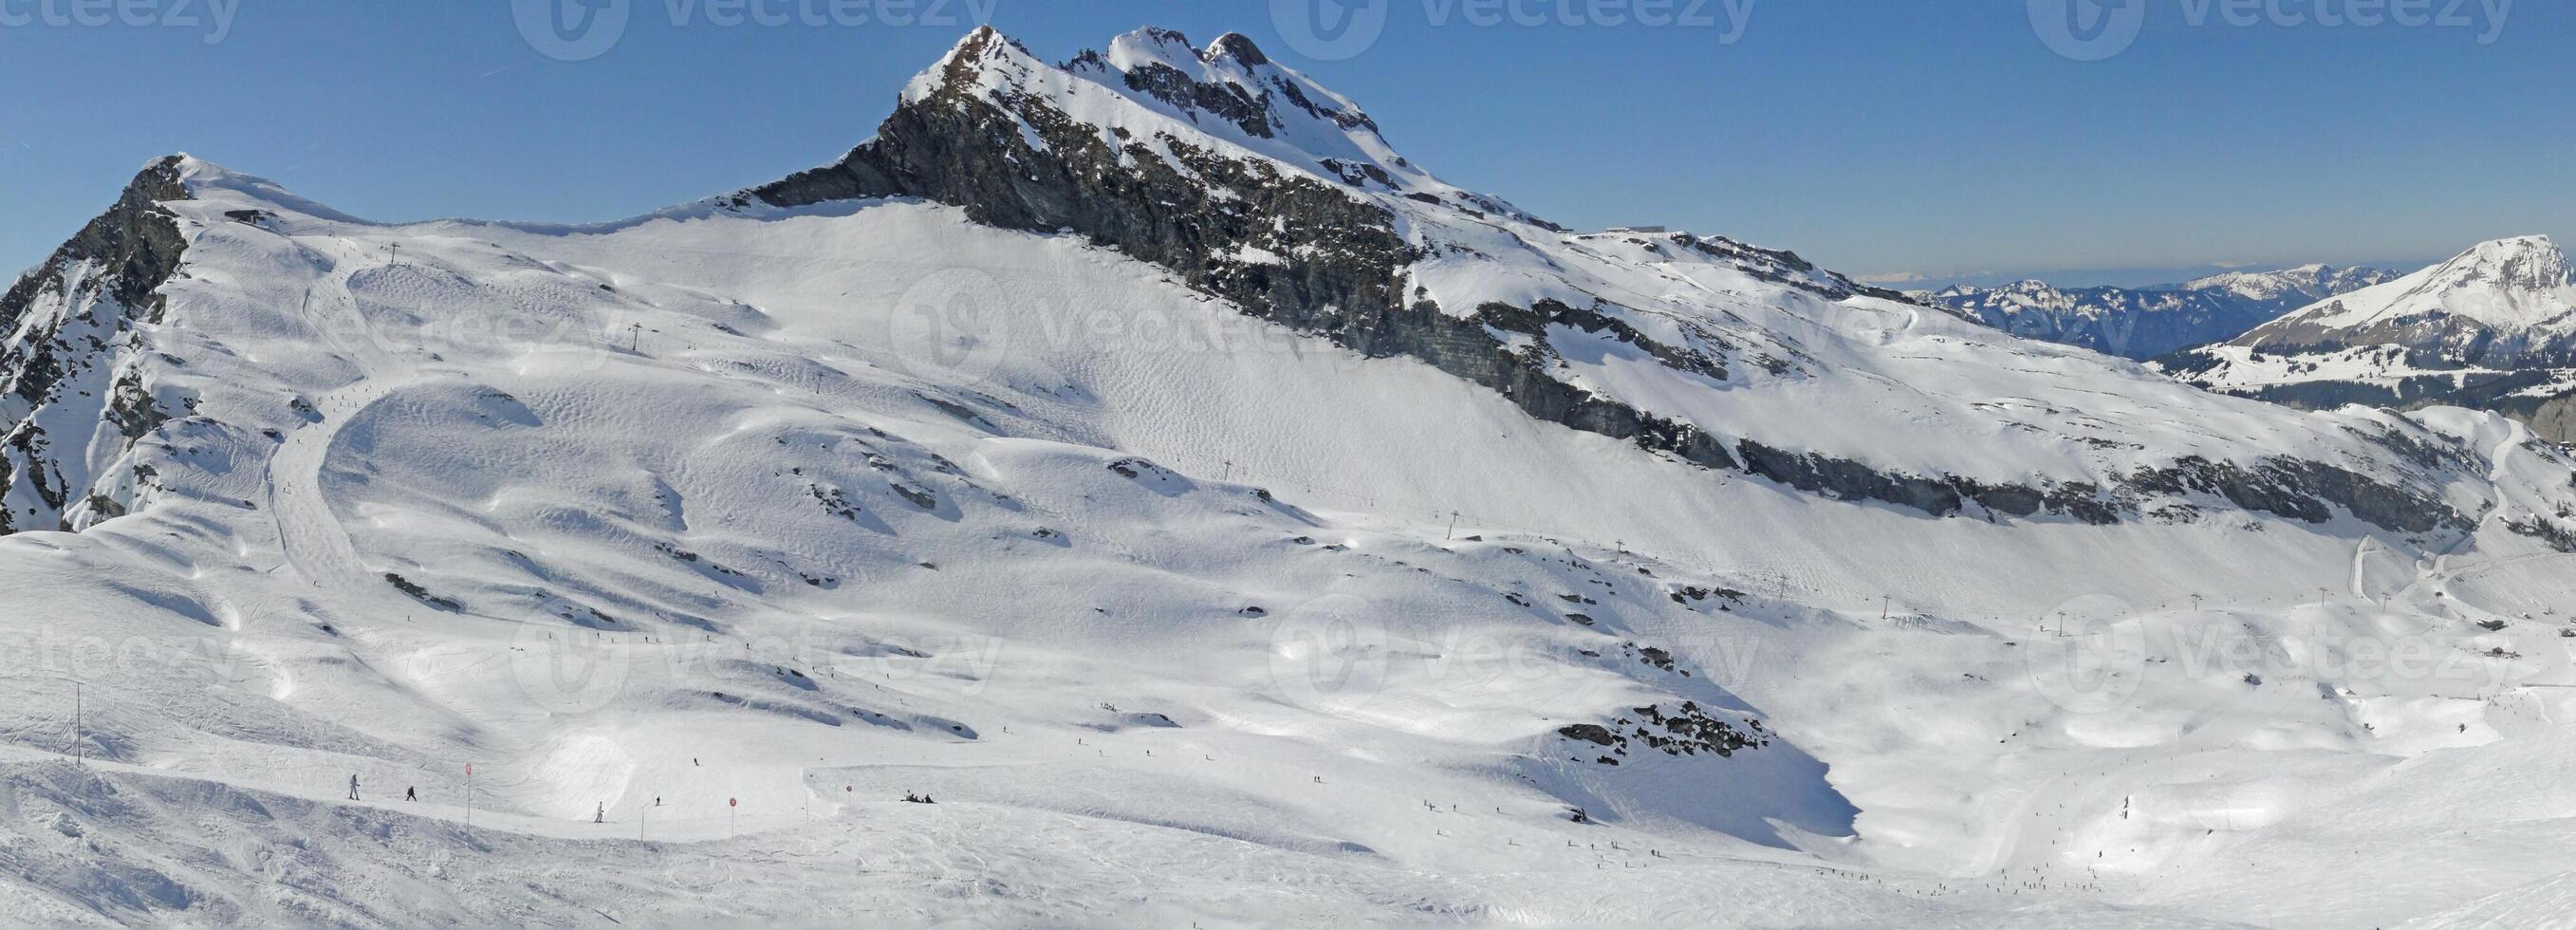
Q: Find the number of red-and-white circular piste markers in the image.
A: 3